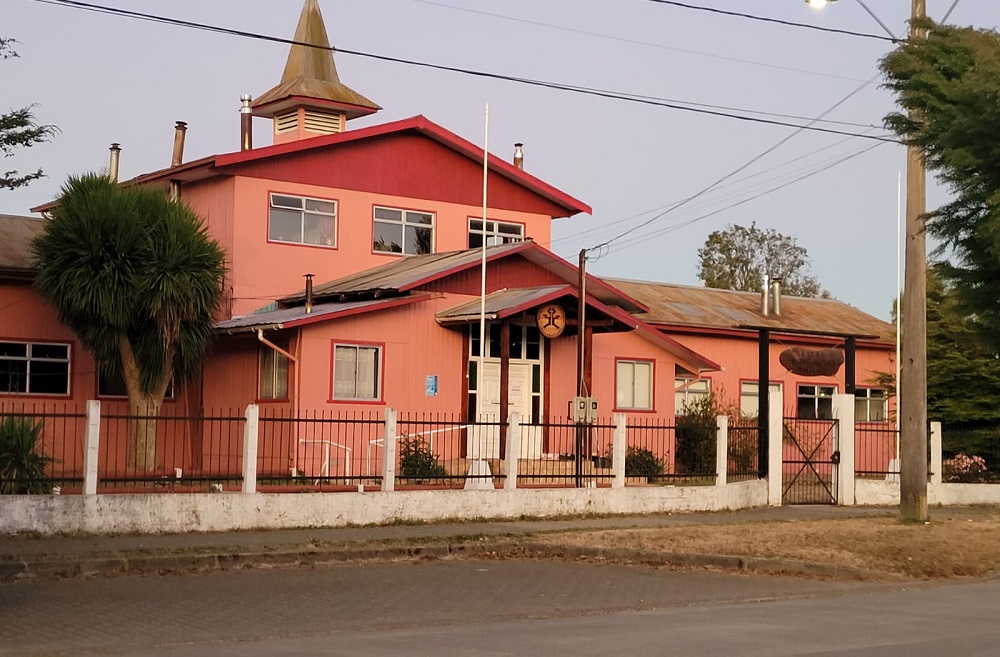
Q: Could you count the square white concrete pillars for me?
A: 9